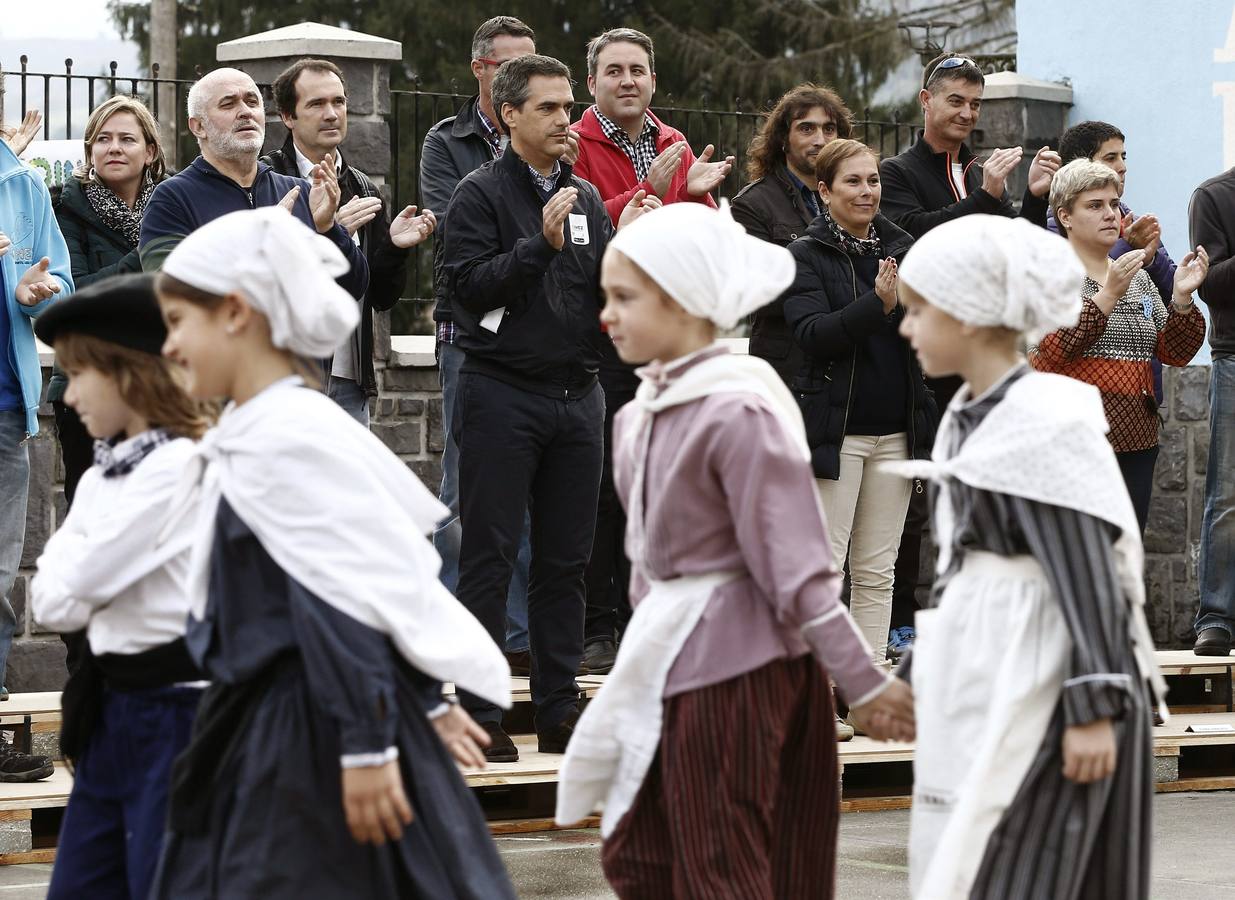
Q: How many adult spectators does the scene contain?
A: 13